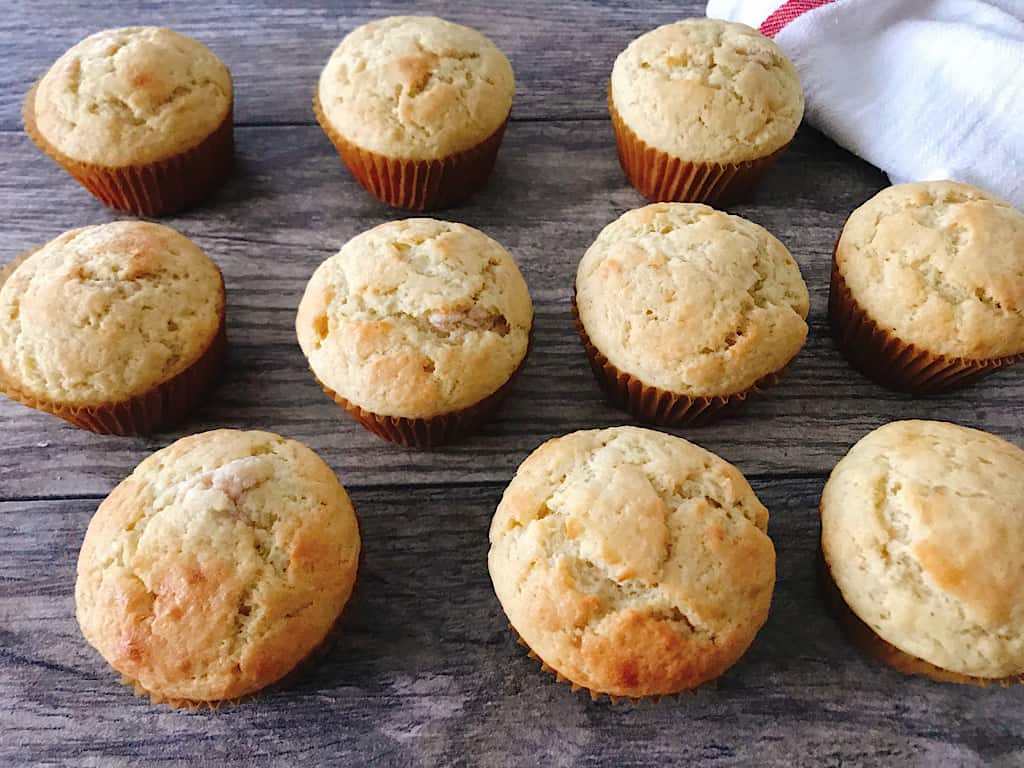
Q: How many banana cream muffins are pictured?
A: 10